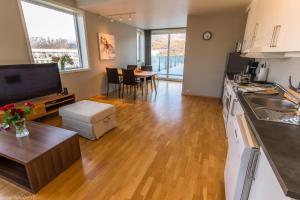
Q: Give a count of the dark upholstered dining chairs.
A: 4